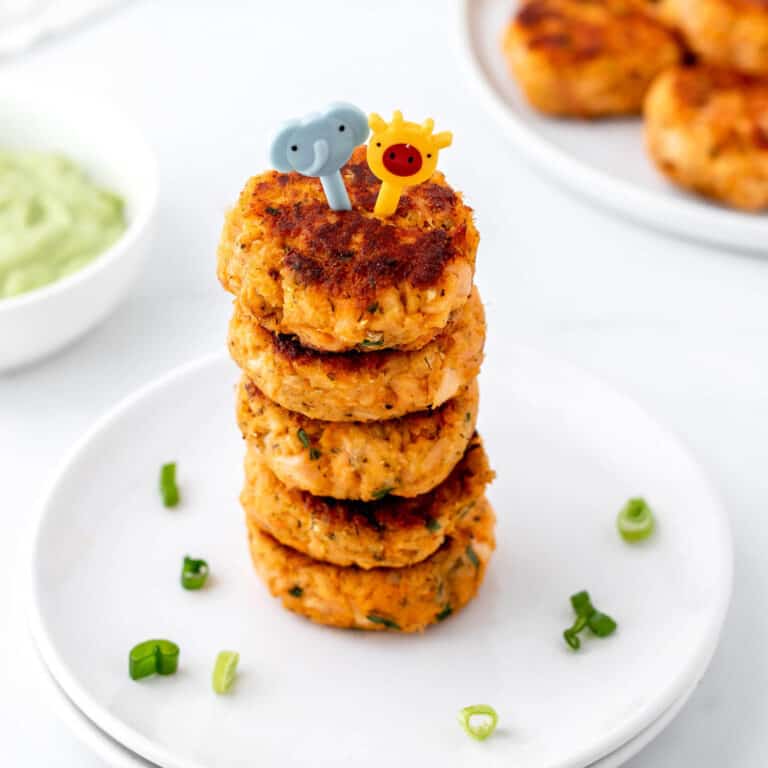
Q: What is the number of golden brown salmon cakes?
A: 8